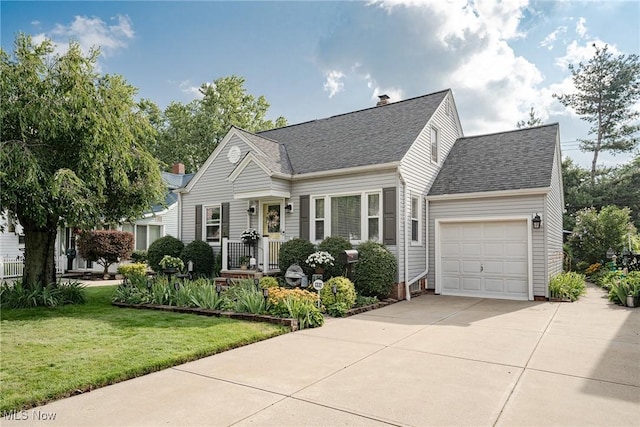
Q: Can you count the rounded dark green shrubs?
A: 5